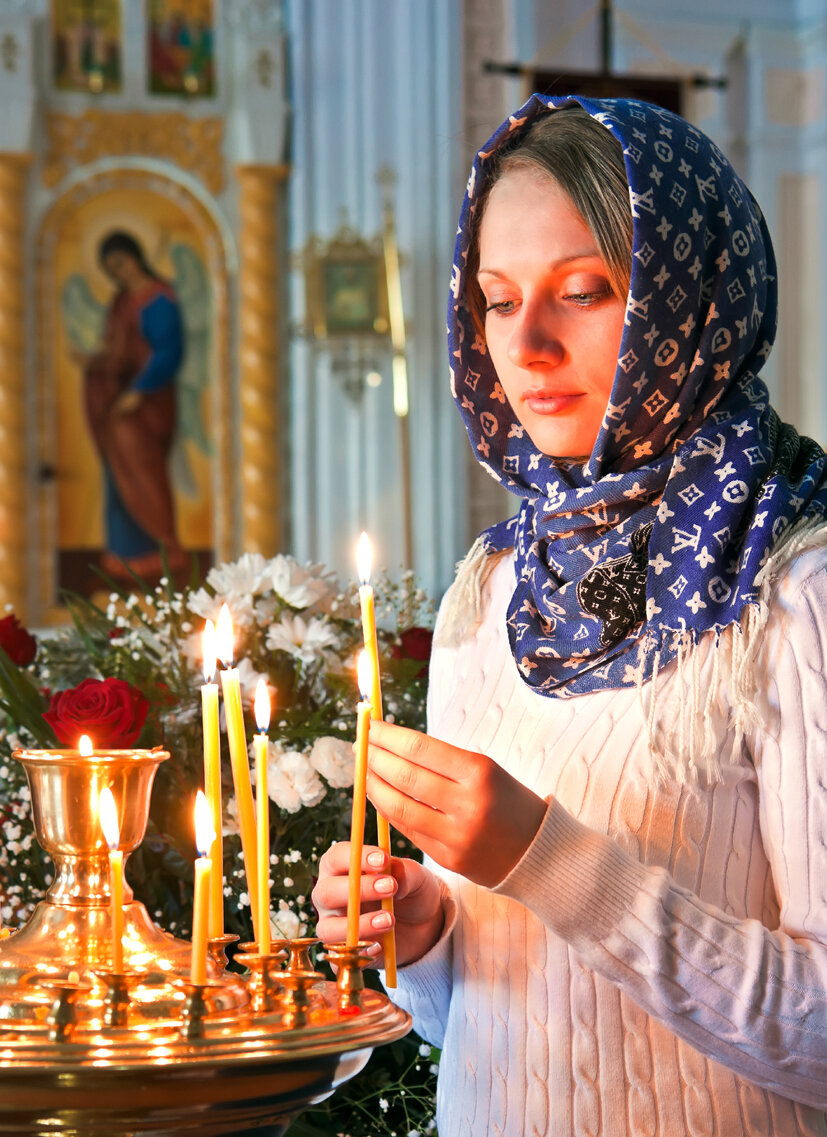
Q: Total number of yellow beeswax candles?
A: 7